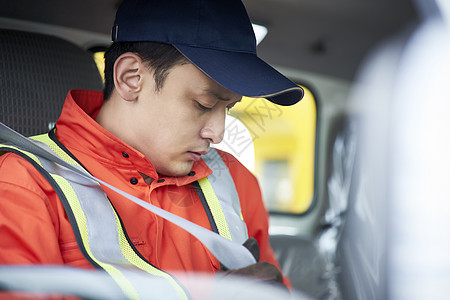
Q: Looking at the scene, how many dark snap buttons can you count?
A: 4